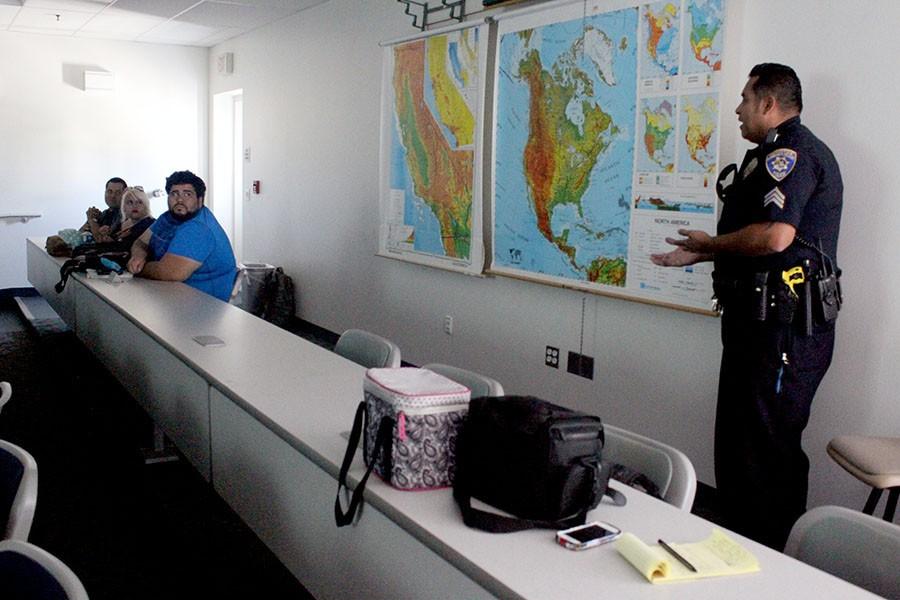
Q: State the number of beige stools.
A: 1